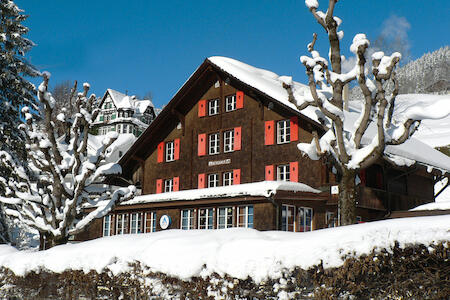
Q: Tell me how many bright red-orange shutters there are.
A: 14